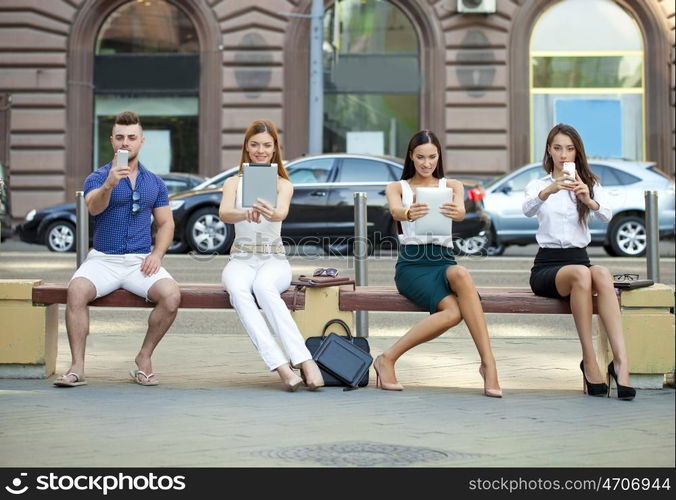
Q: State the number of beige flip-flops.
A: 2